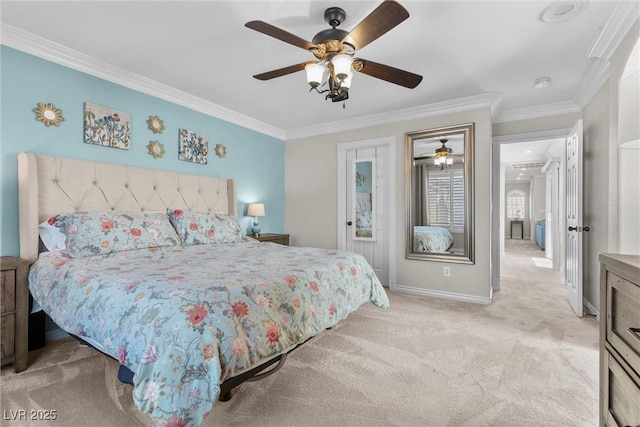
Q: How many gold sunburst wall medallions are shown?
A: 4